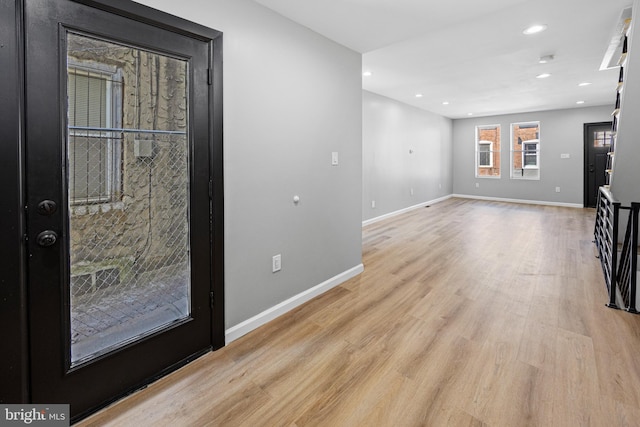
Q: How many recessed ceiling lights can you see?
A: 8